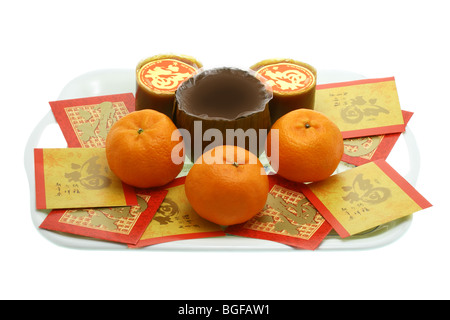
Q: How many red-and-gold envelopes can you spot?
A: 8